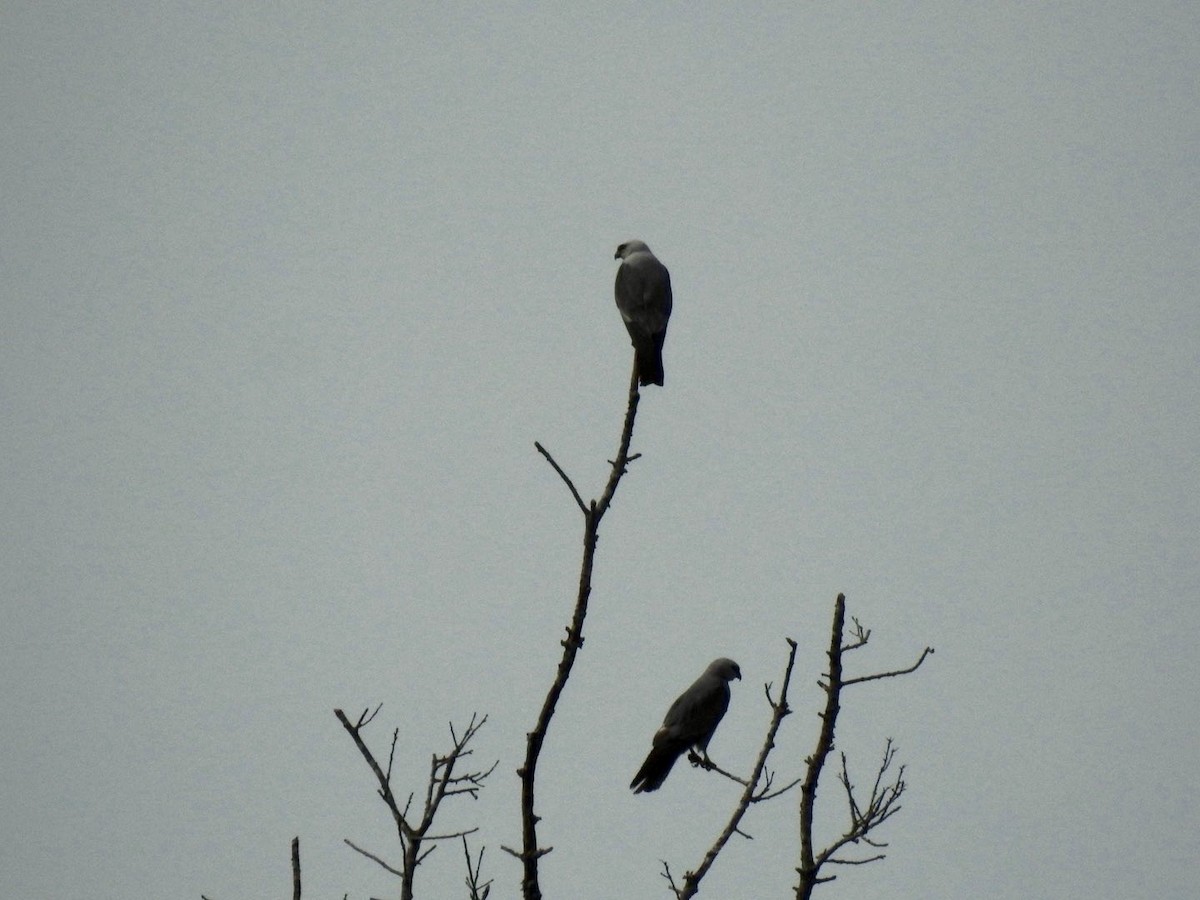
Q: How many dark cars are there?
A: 0